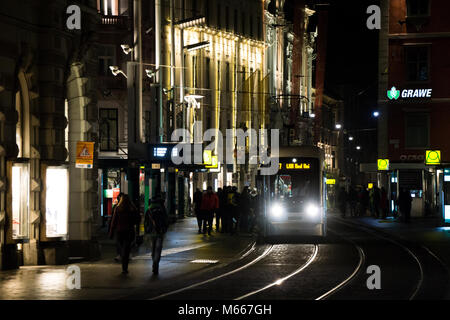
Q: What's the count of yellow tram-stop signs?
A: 4